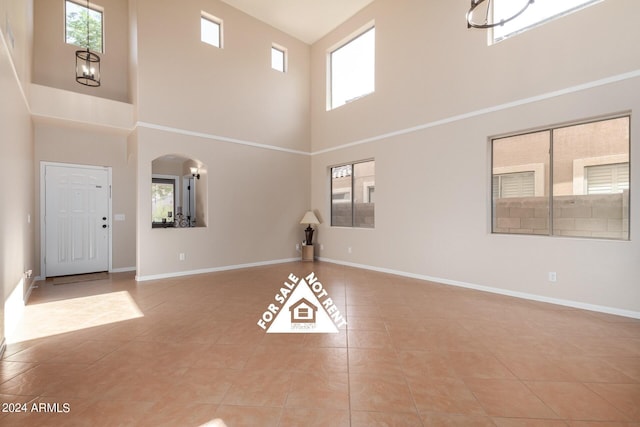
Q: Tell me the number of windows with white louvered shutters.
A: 2